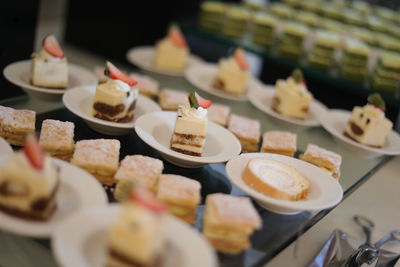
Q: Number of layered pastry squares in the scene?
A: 13